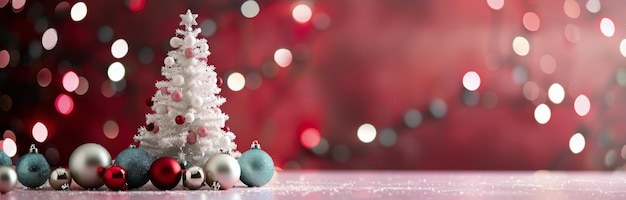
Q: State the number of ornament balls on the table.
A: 11